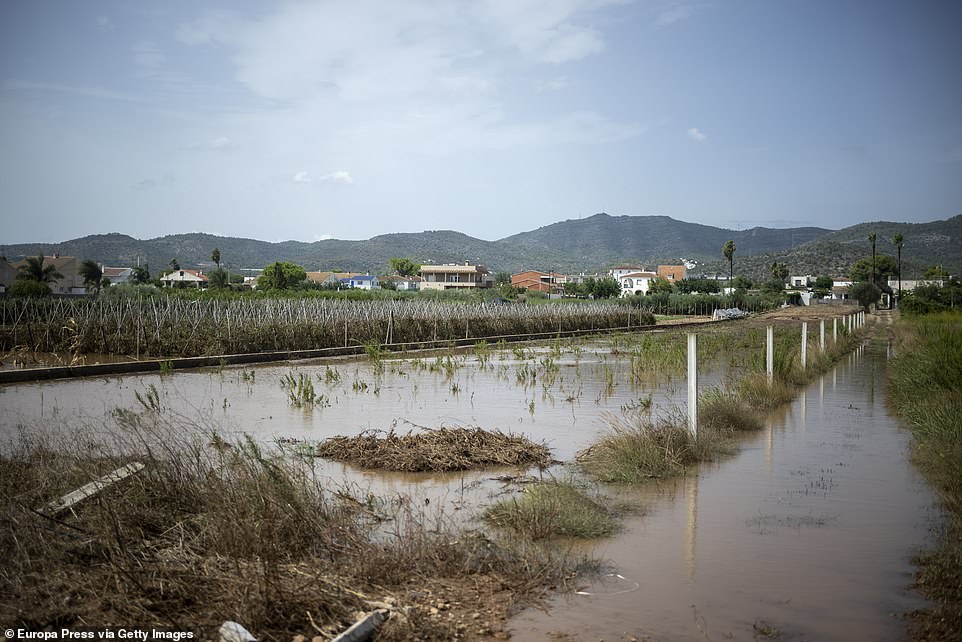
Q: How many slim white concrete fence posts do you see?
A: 11